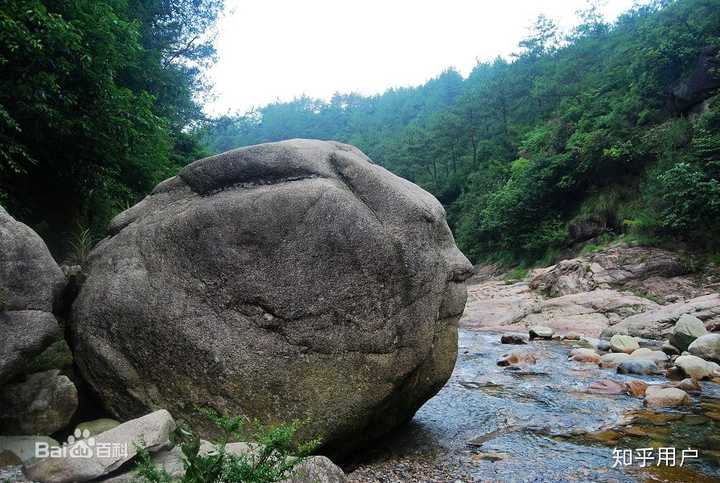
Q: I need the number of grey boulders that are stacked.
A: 3